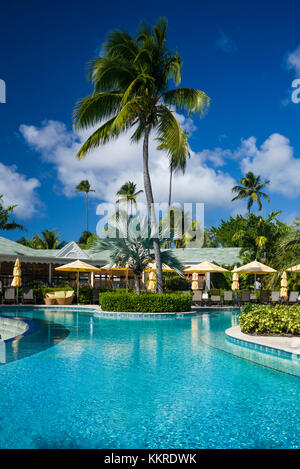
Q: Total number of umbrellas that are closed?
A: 5